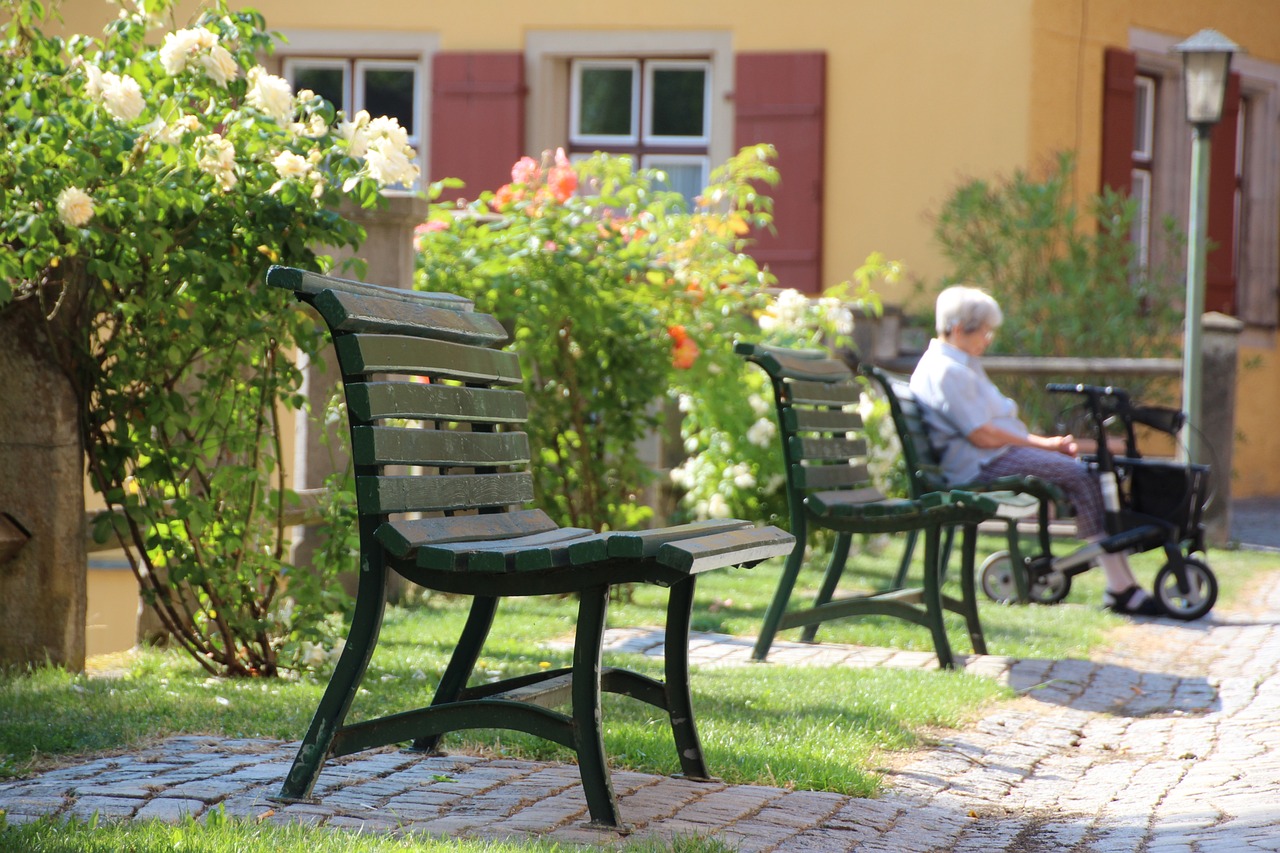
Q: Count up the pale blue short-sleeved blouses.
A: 1